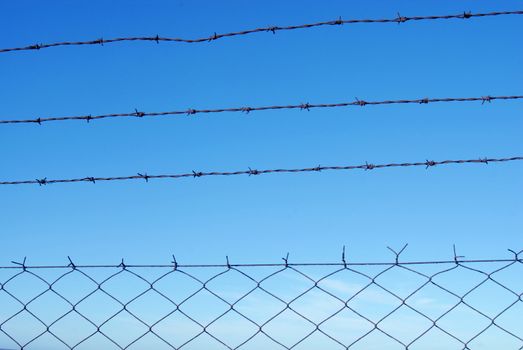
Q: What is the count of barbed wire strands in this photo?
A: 3